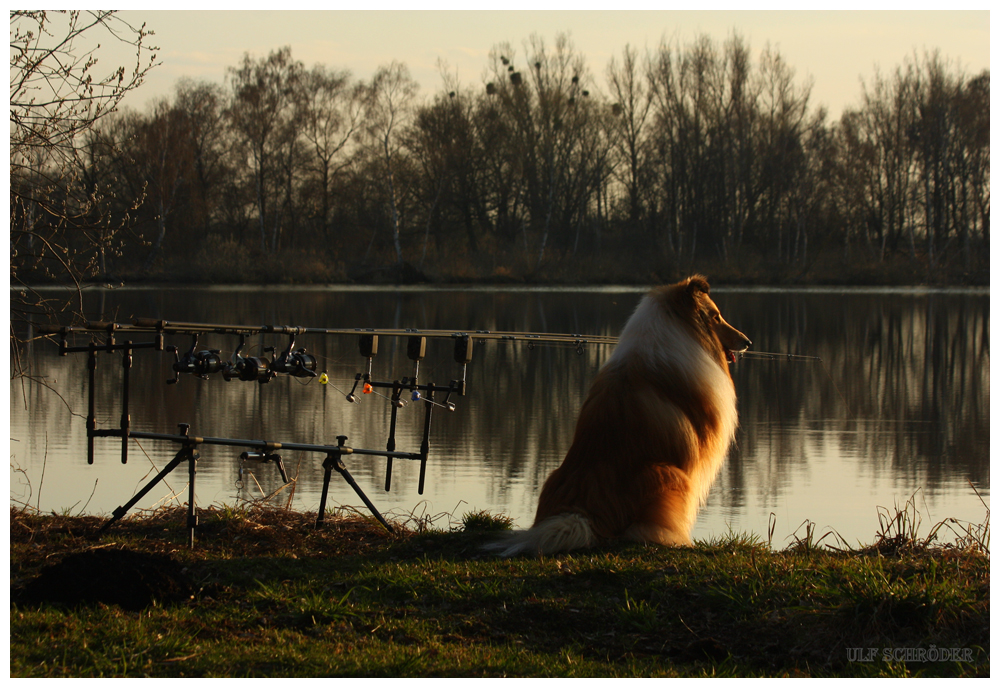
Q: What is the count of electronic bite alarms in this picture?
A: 3